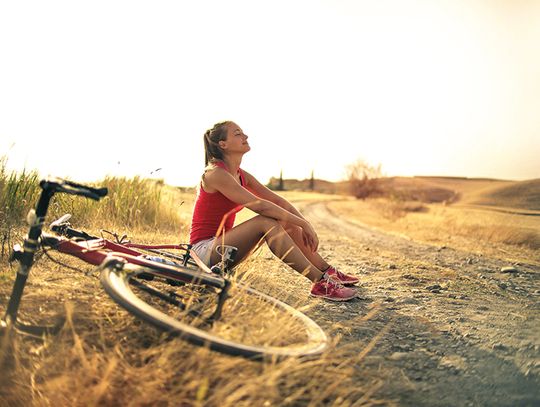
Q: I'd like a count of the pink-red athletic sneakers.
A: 2